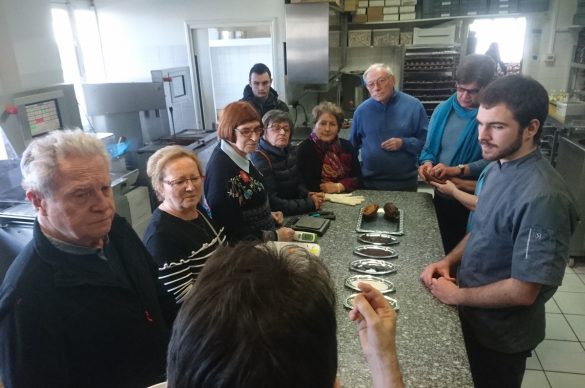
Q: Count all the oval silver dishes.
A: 5